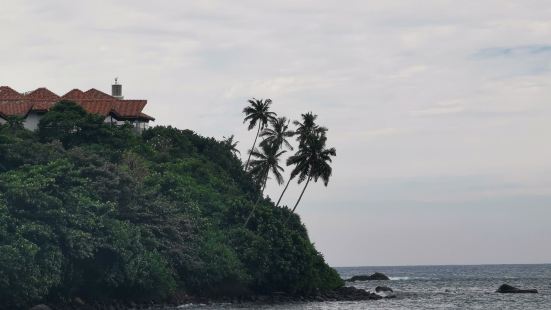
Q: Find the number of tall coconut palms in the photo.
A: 5